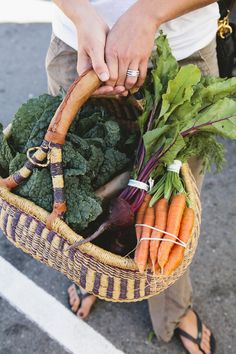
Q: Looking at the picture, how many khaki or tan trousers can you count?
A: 1